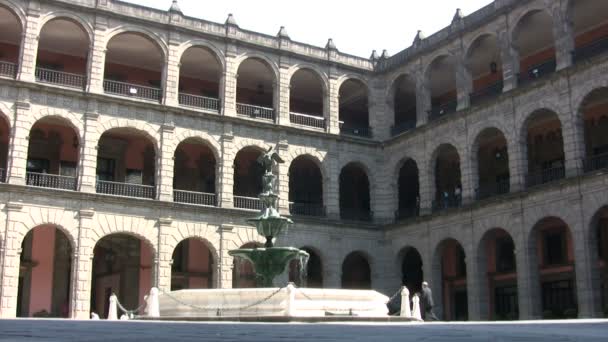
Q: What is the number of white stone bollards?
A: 5